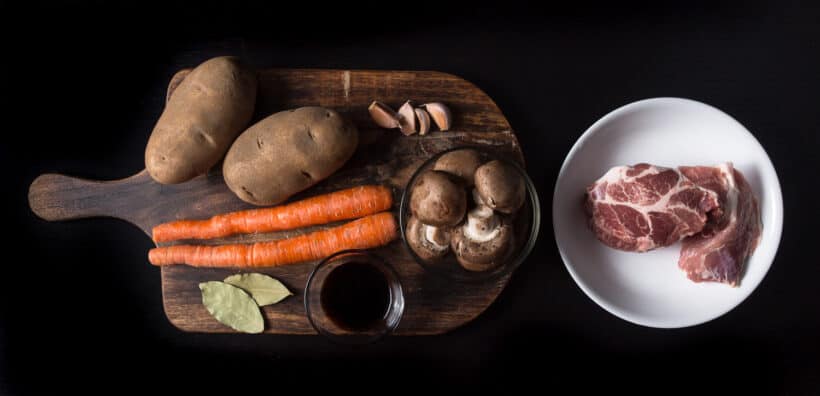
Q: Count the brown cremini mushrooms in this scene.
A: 5